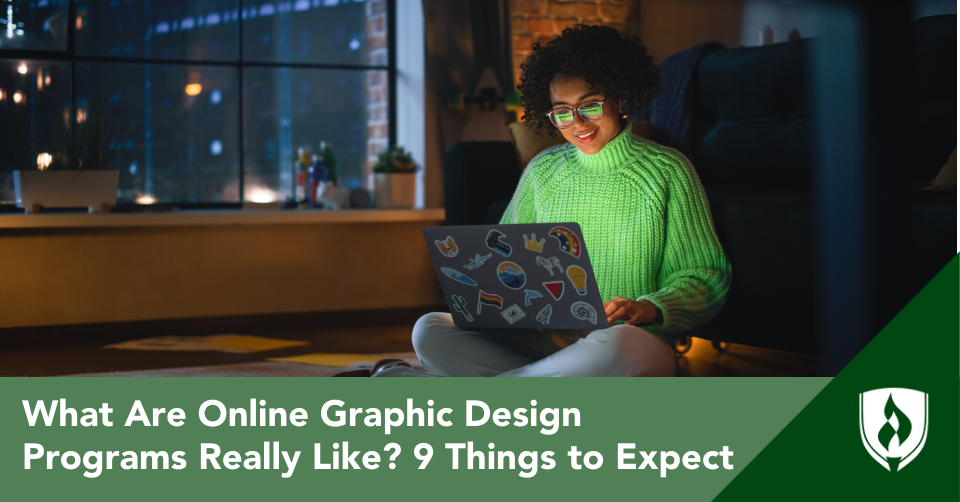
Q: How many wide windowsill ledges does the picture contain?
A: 1